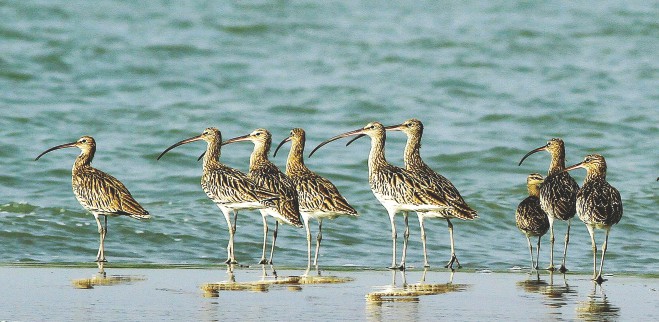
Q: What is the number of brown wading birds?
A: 9